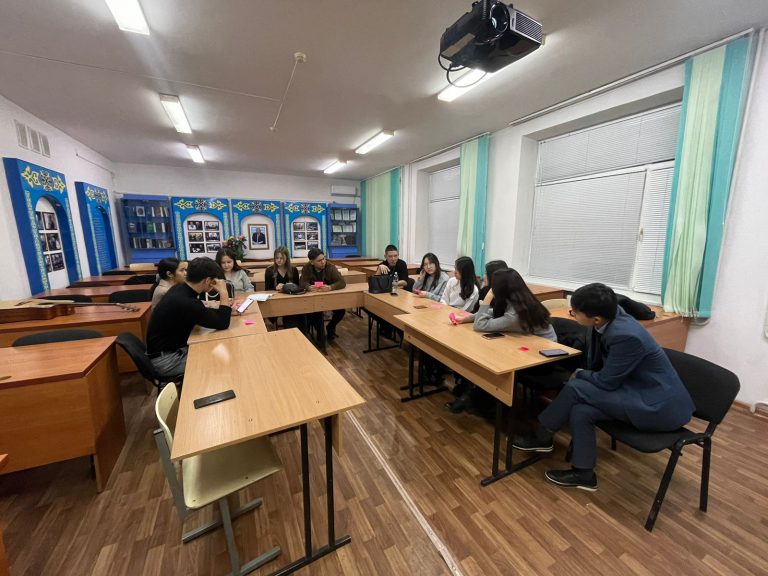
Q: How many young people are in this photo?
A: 11